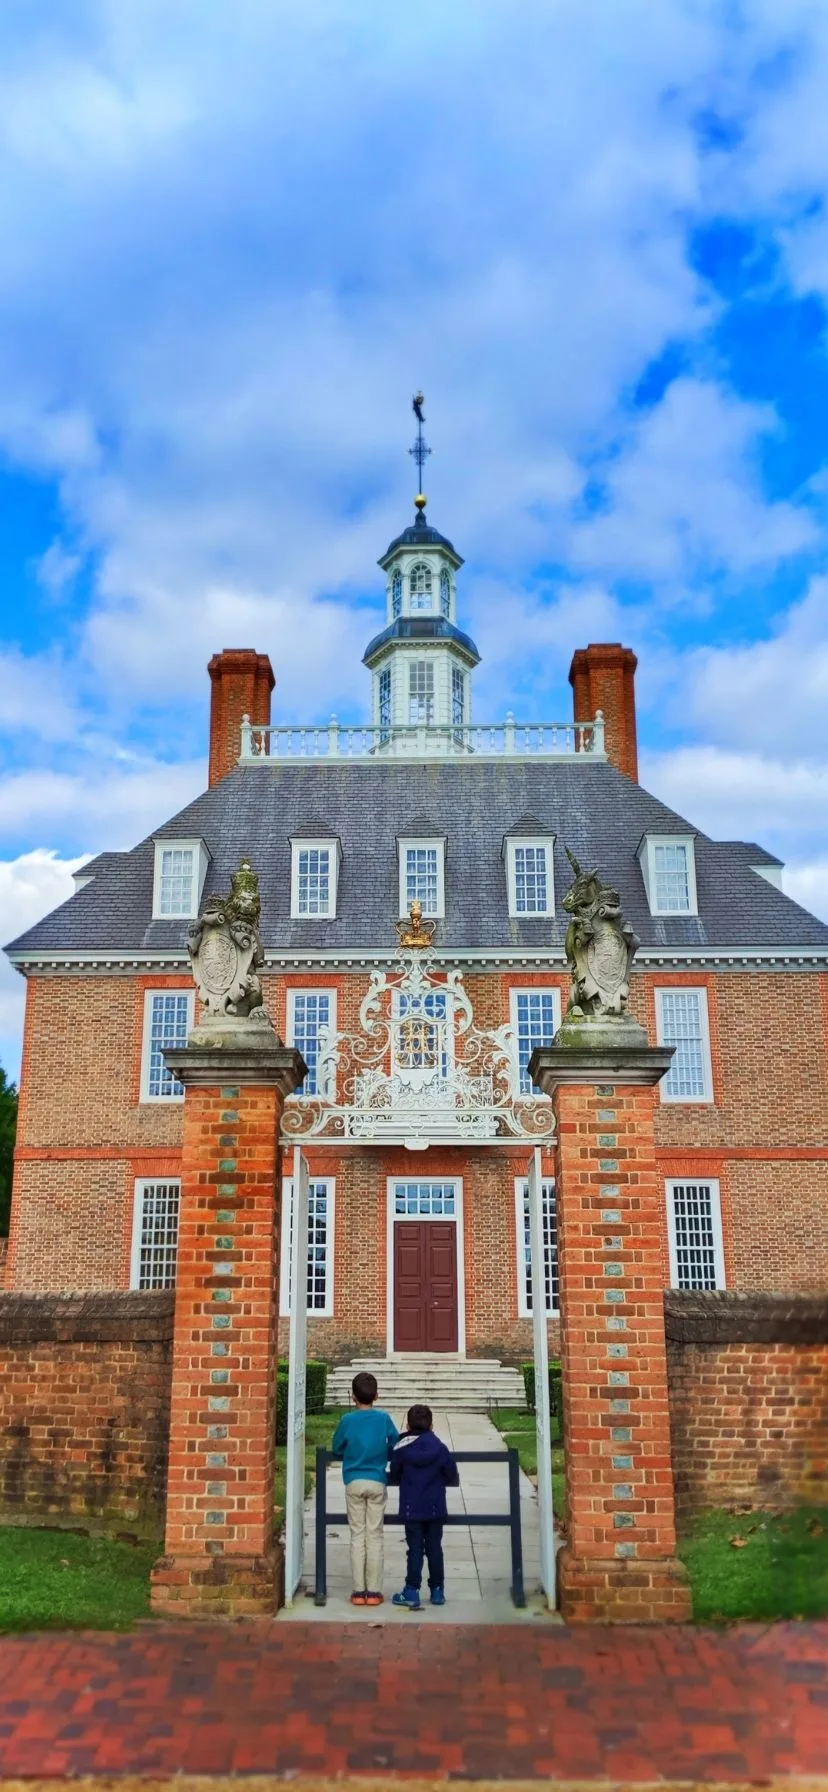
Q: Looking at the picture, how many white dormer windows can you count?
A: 5